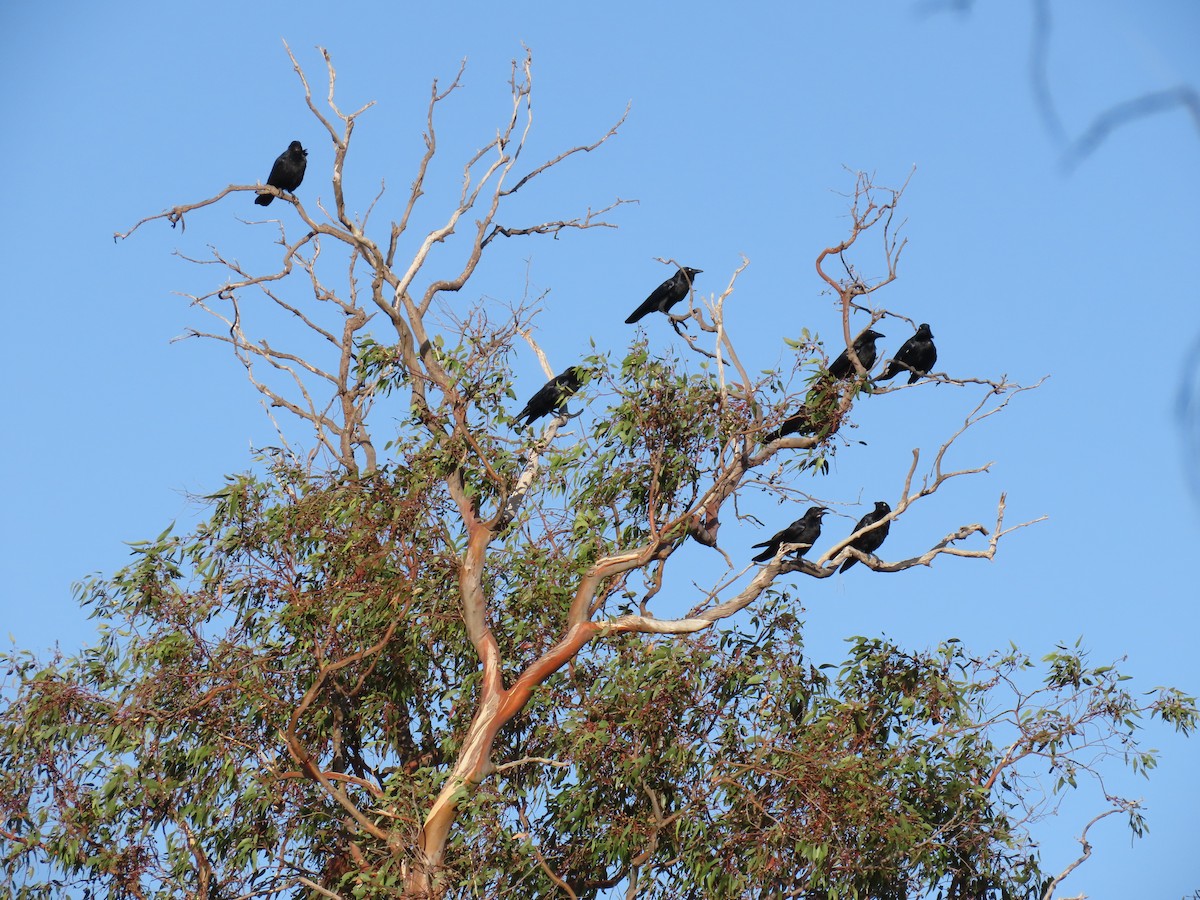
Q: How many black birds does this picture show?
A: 8